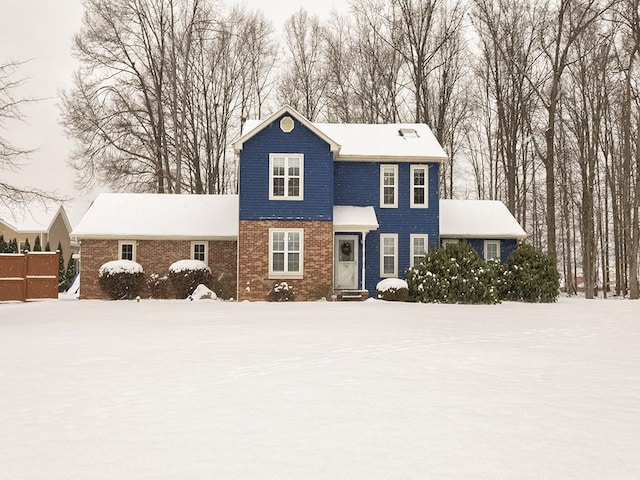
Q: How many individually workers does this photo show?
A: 0